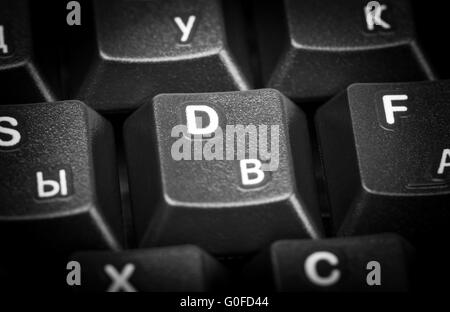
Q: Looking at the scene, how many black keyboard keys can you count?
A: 8